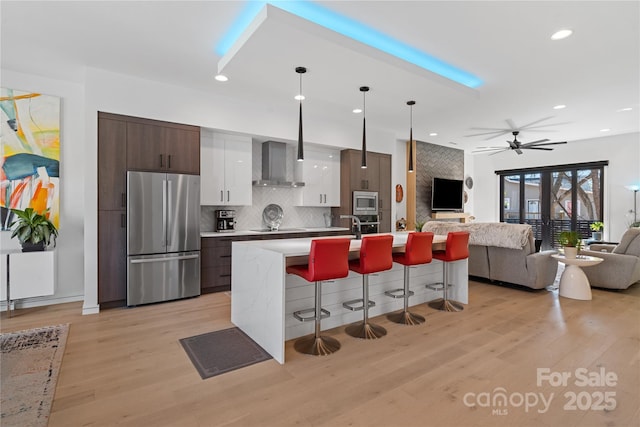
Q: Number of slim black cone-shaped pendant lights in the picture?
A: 3